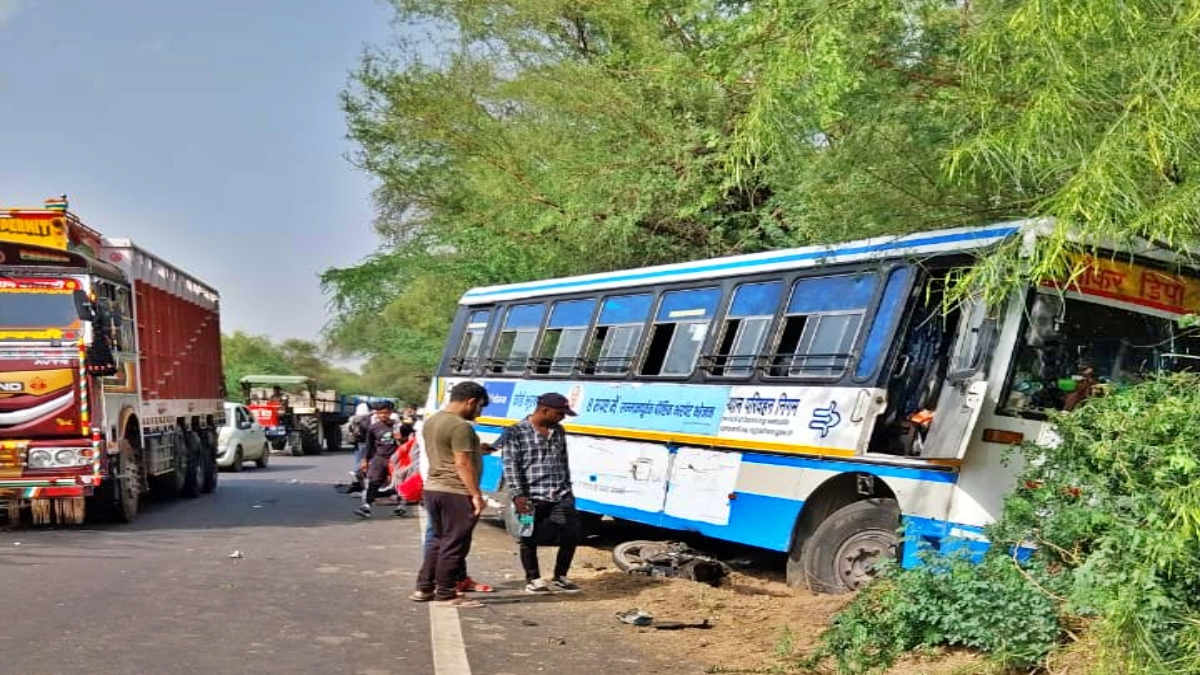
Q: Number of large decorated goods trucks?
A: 1